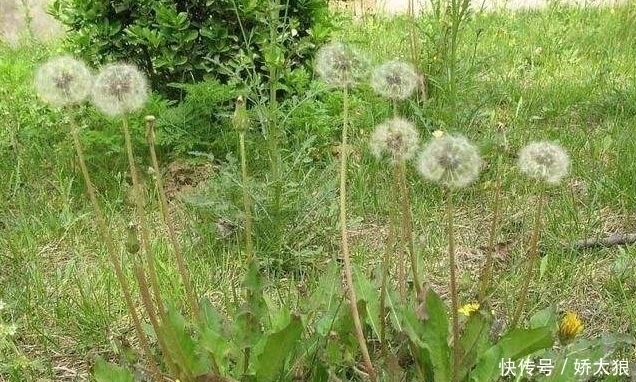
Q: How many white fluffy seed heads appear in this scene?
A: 7